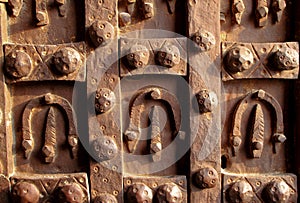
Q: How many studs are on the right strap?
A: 3